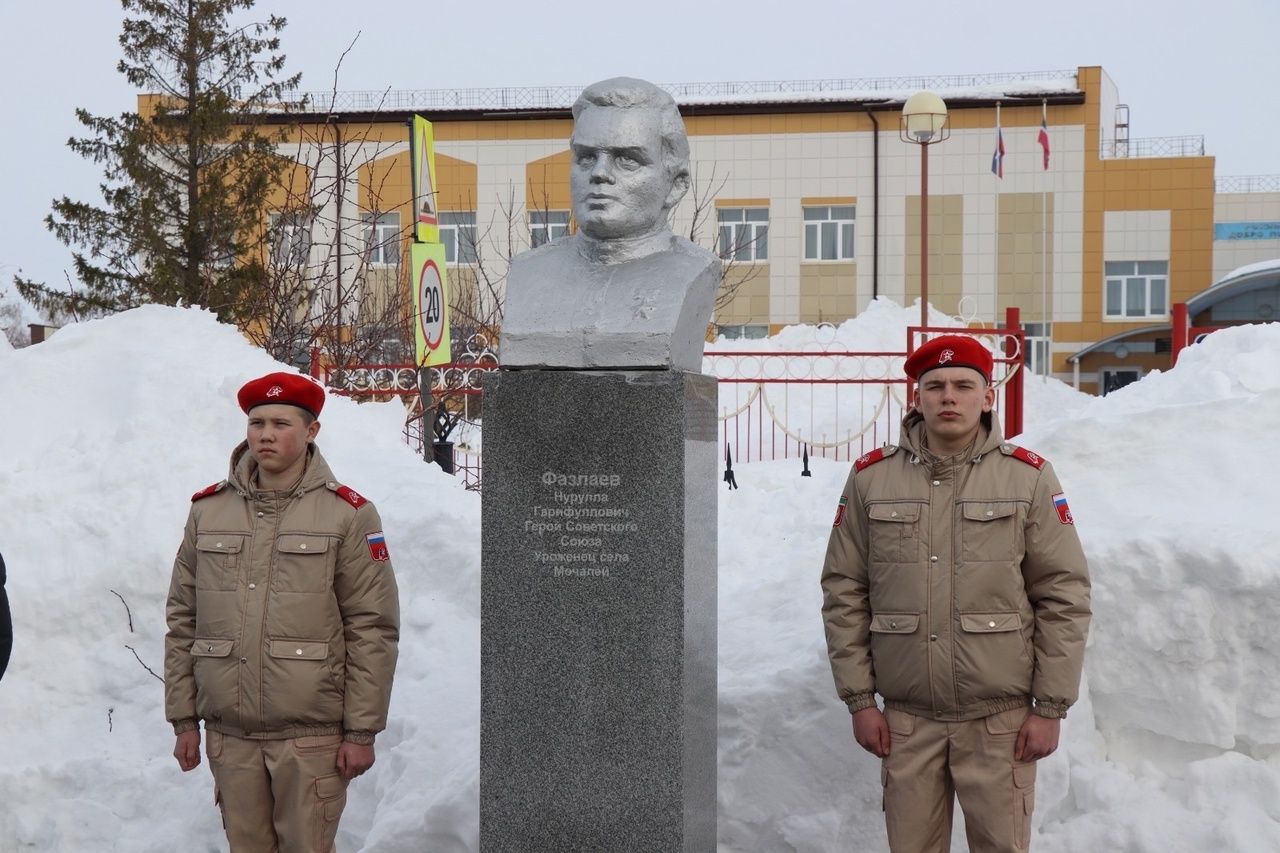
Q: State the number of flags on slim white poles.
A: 2